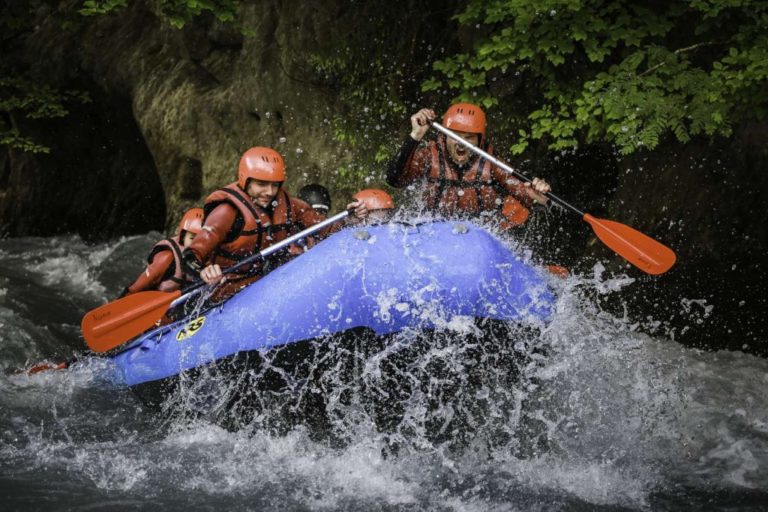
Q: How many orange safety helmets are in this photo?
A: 4